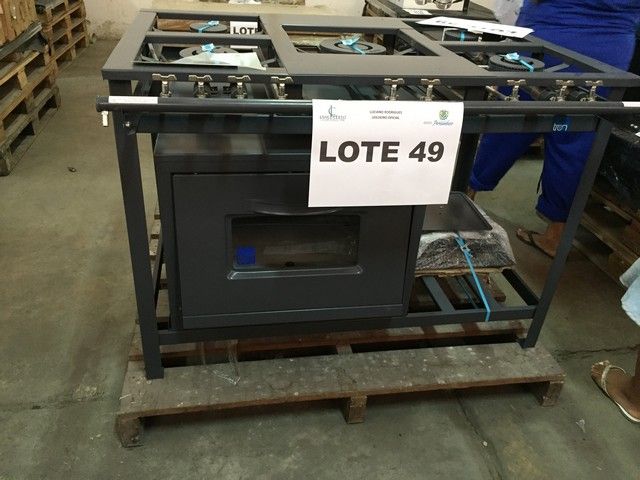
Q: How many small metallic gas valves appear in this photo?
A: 9